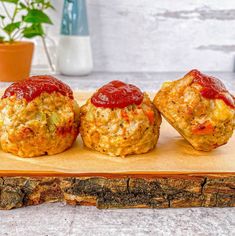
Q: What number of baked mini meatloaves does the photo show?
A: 3